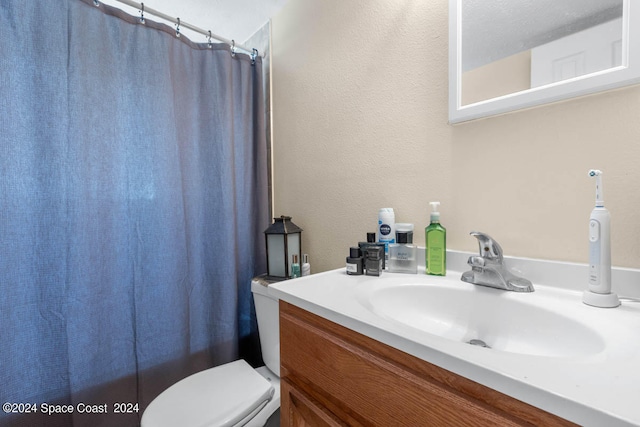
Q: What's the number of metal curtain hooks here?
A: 6